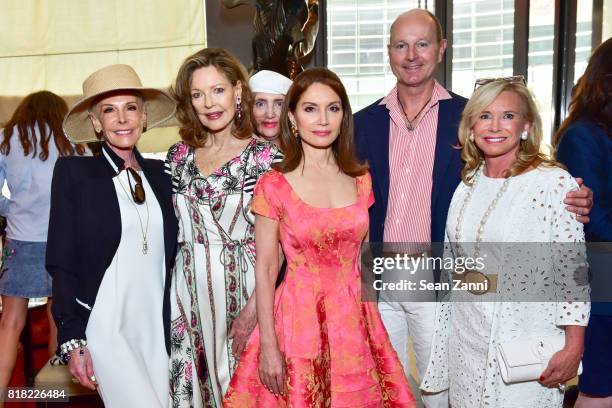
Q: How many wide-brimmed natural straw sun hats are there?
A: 1